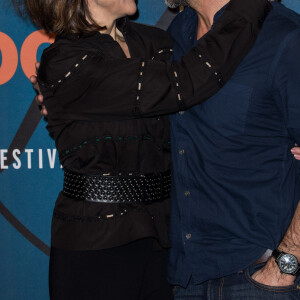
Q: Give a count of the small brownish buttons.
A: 4